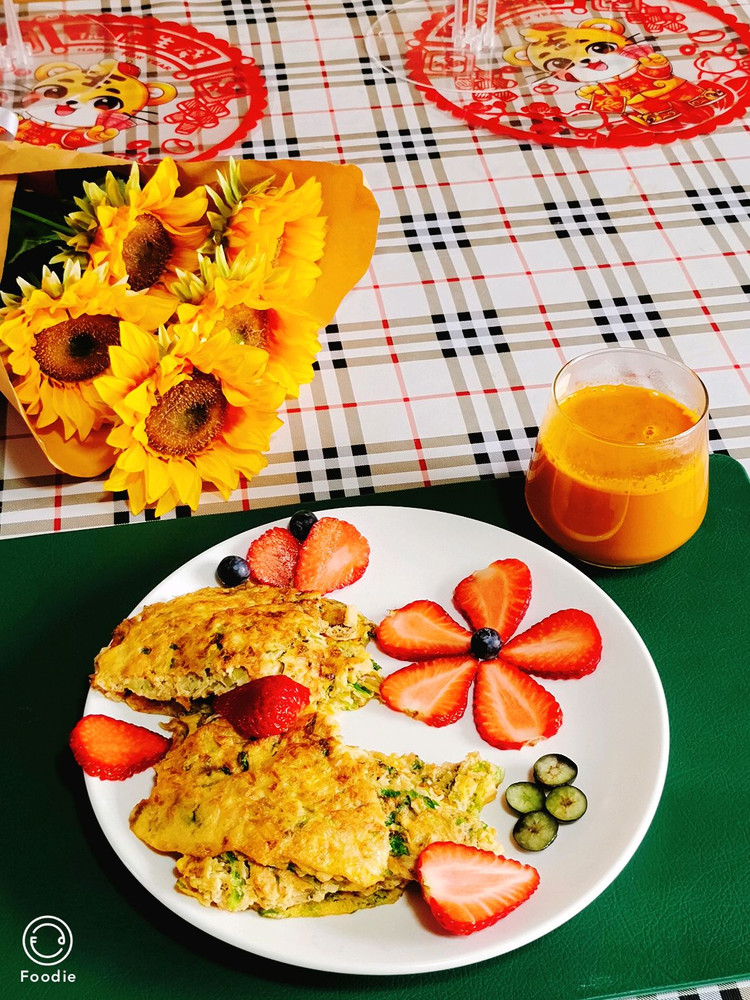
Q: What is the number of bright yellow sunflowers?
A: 5